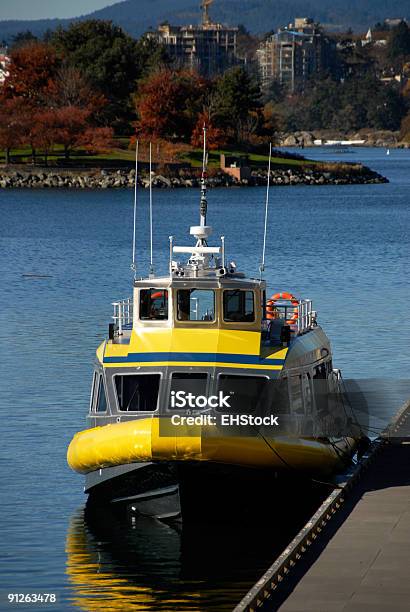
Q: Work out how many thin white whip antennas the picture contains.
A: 3